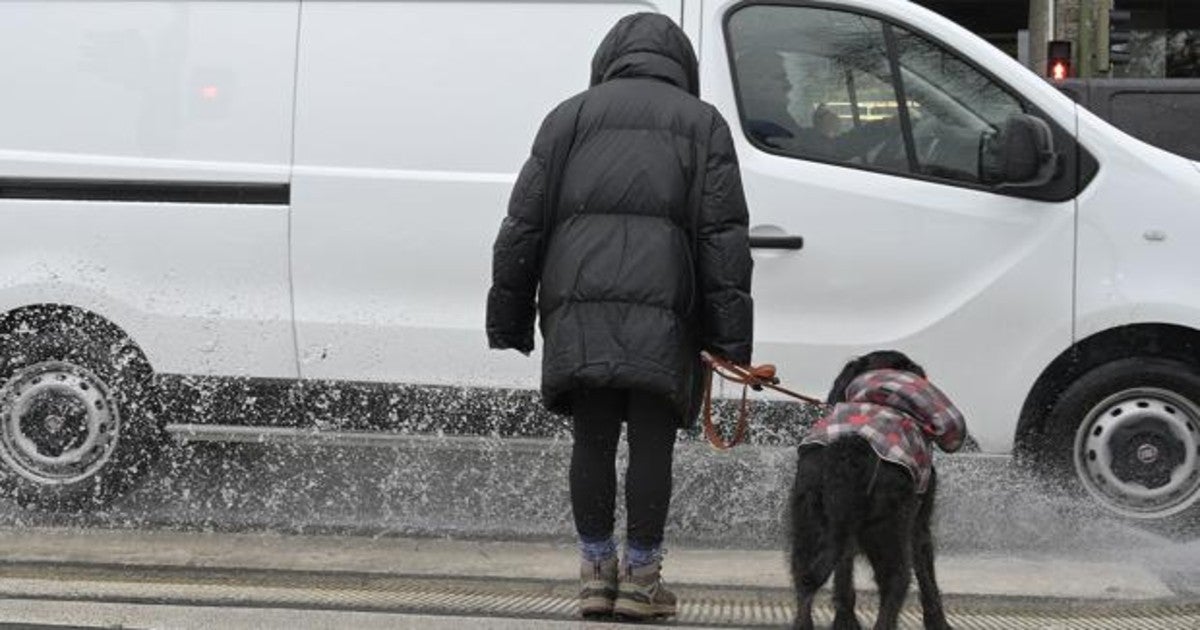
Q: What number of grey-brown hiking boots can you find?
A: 2